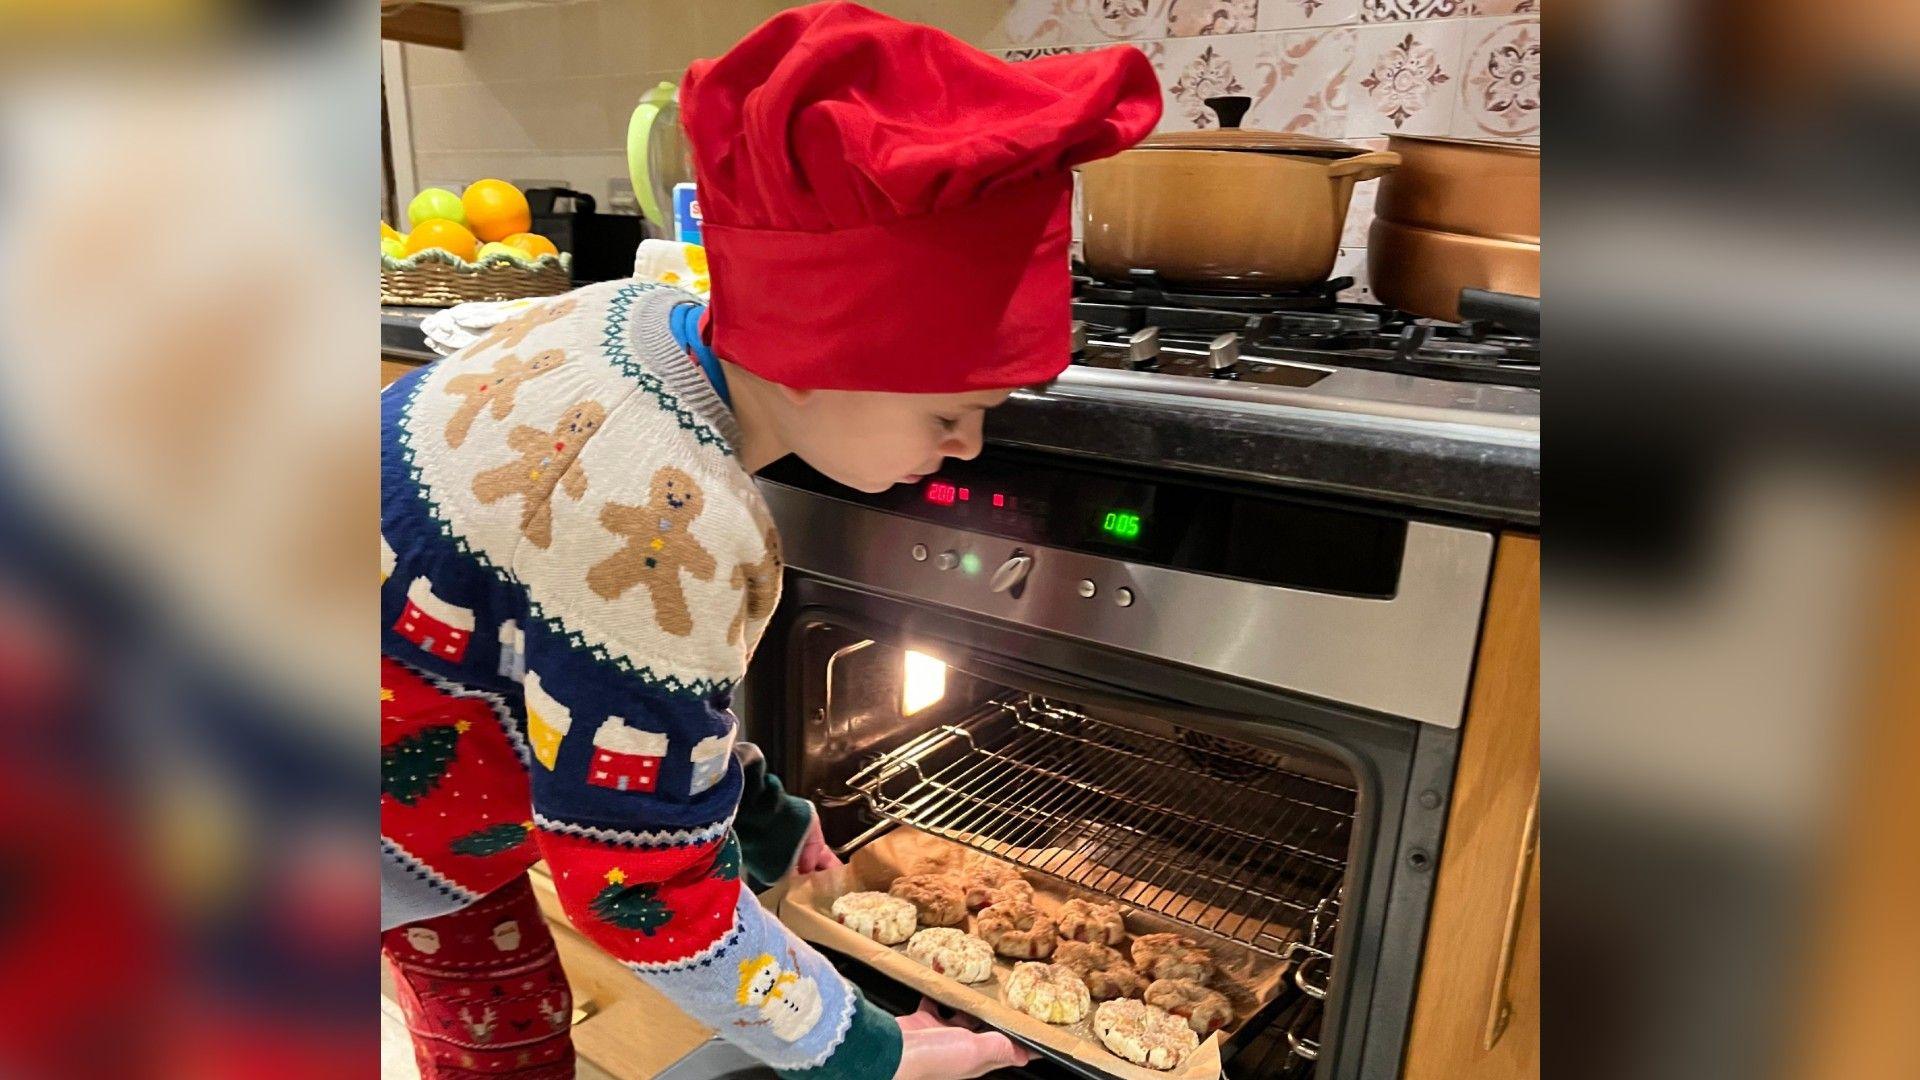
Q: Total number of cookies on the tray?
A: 11